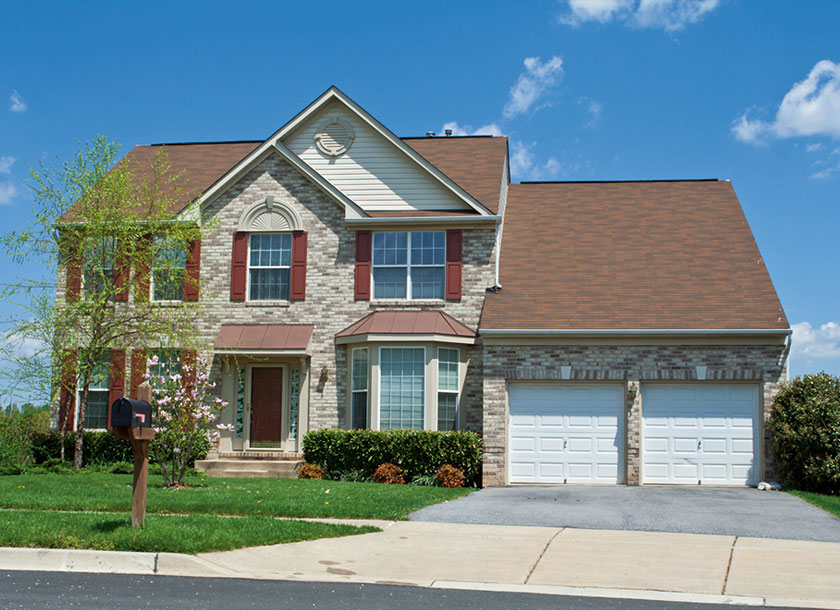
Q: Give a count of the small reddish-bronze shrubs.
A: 3